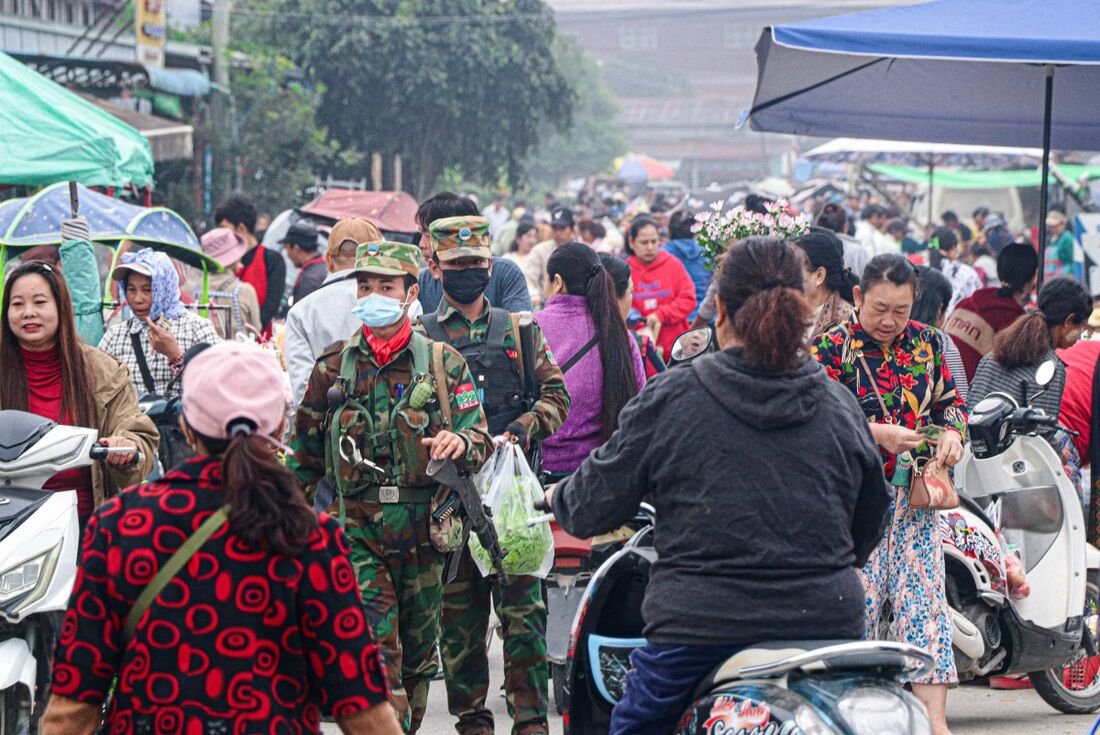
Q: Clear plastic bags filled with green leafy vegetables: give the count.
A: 1